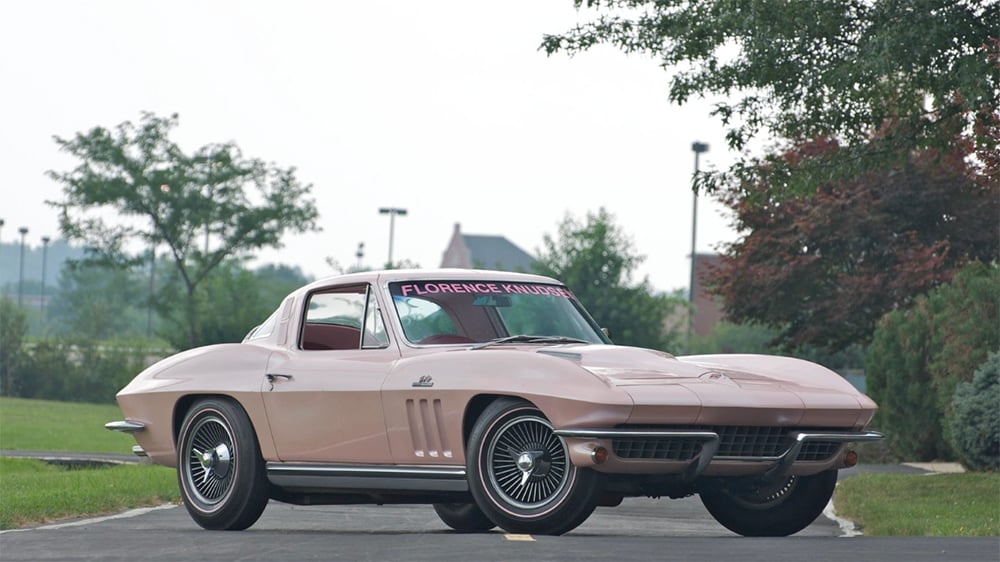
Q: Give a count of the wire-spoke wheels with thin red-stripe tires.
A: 2